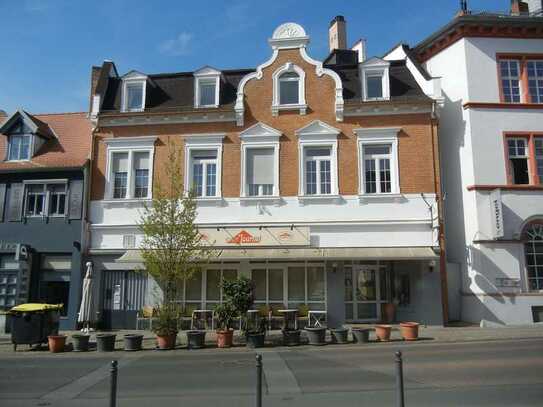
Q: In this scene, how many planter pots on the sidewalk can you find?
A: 14